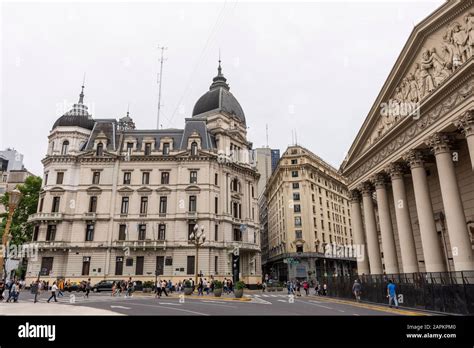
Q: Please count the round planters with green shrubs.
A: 3